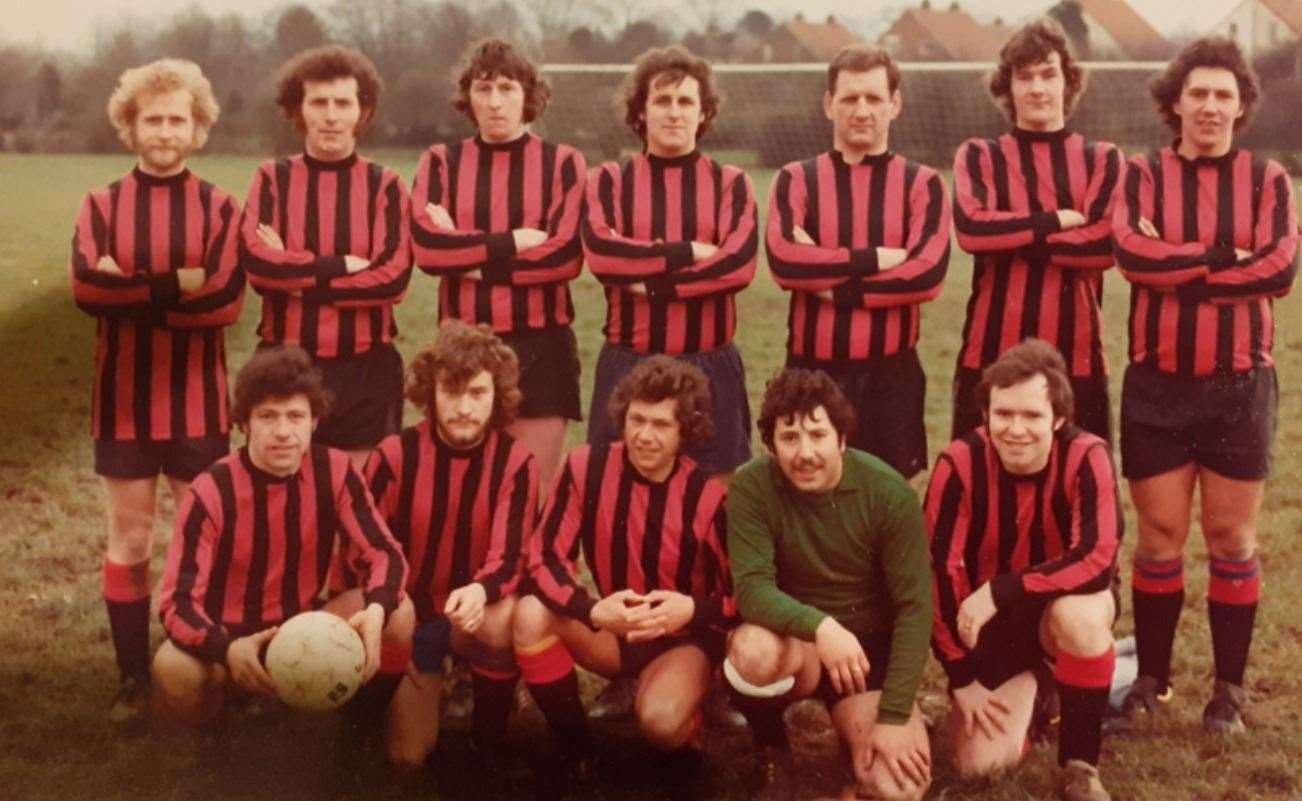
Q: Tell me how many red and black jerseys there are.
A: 11